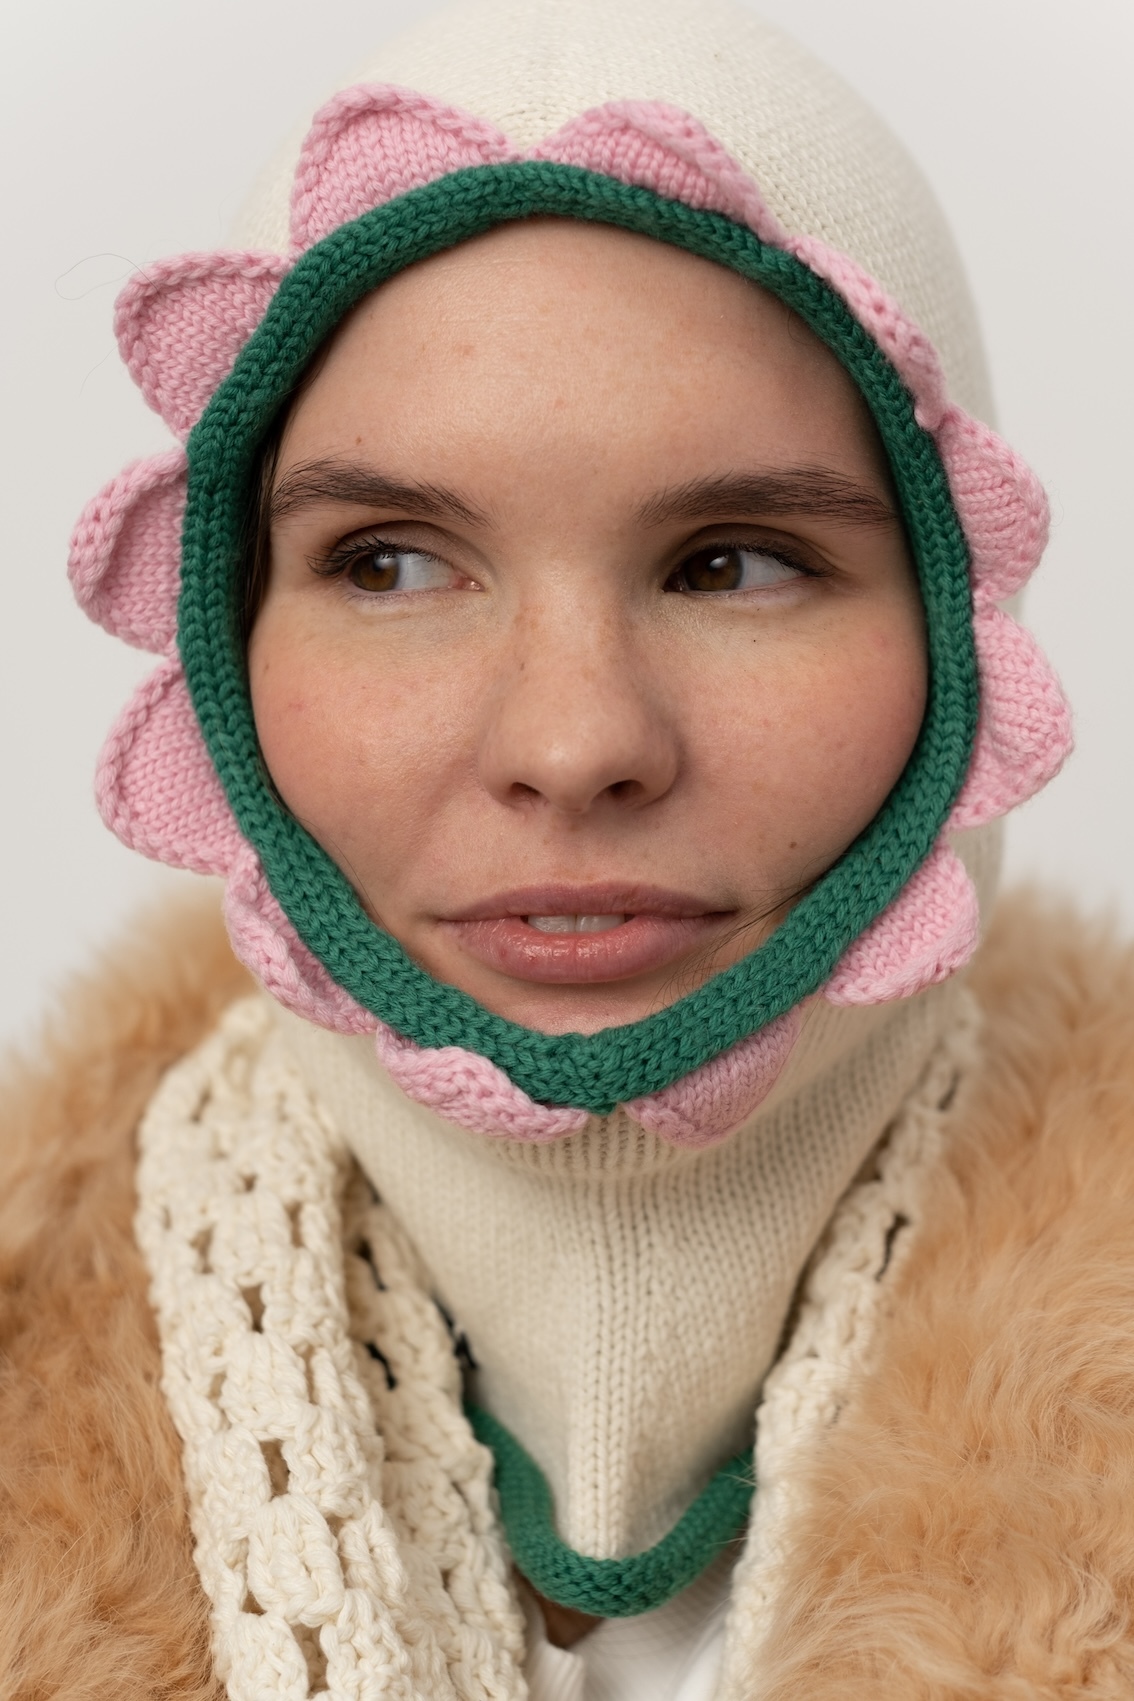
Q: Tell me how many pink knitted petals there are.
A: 12